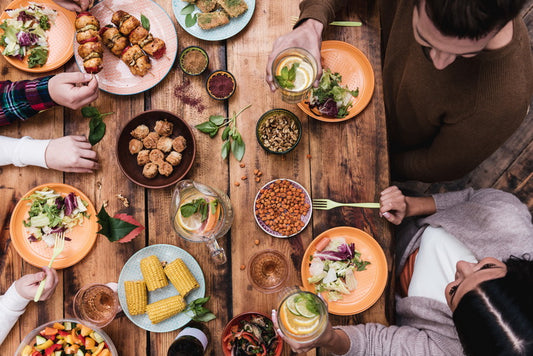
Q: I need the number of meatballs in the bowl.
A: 11